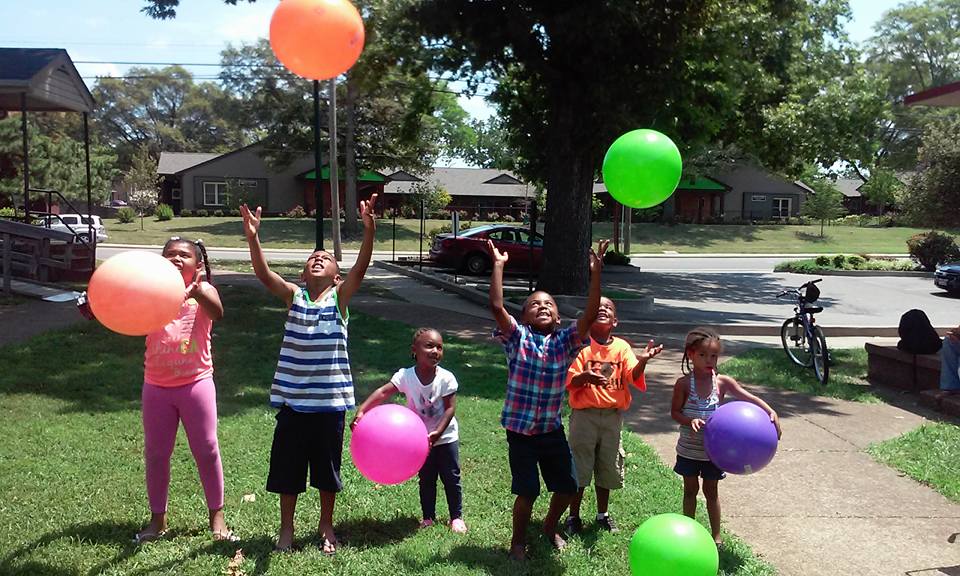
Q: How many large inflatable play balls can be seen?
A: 6